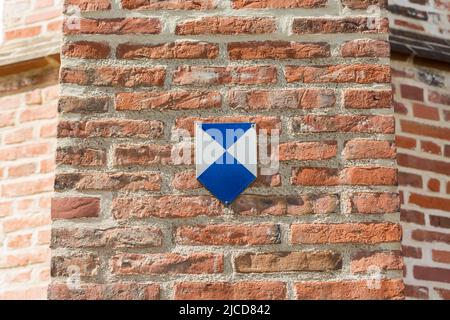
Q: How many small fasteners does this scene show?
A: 3